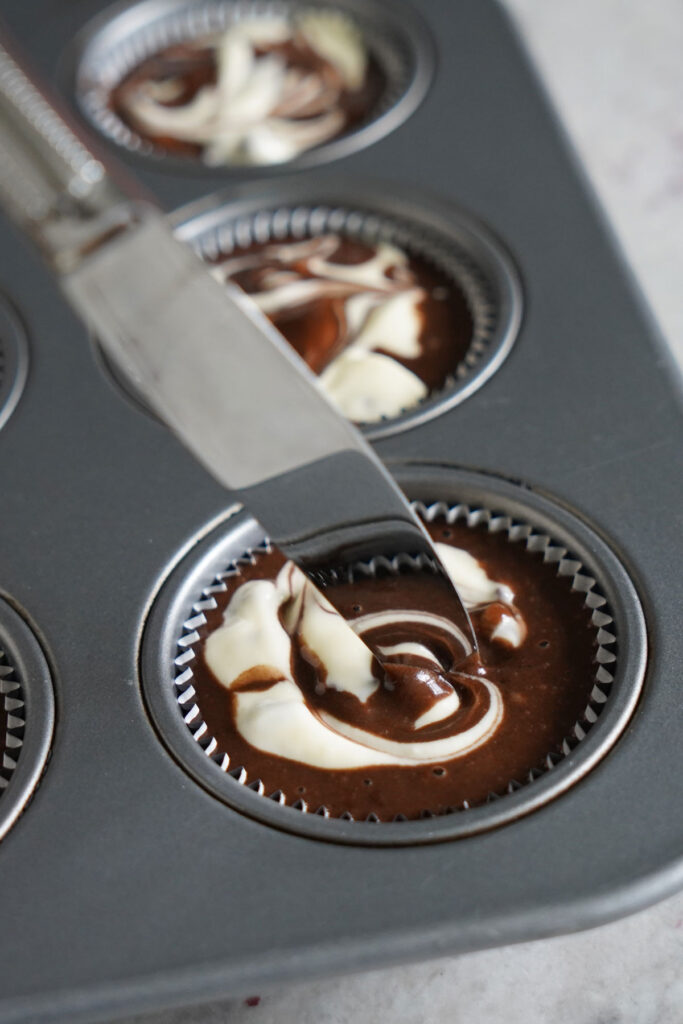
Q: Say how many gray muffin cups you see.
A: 5